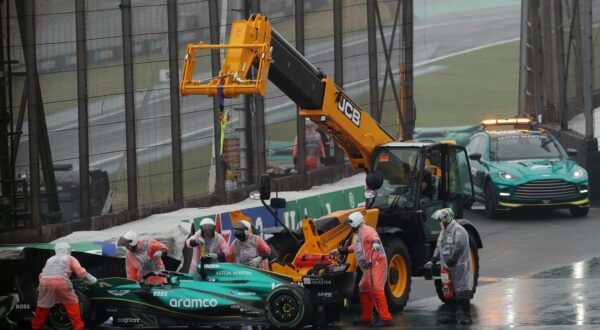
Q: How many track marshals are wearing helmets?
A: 6